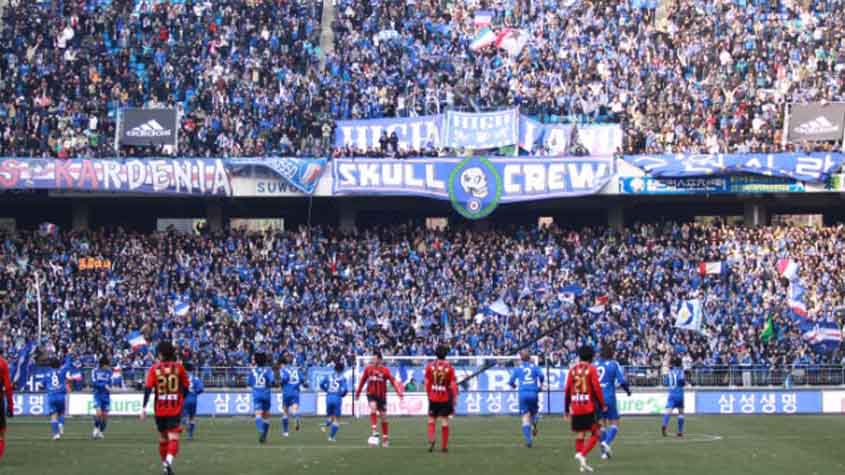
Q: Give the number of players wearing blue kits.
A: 9